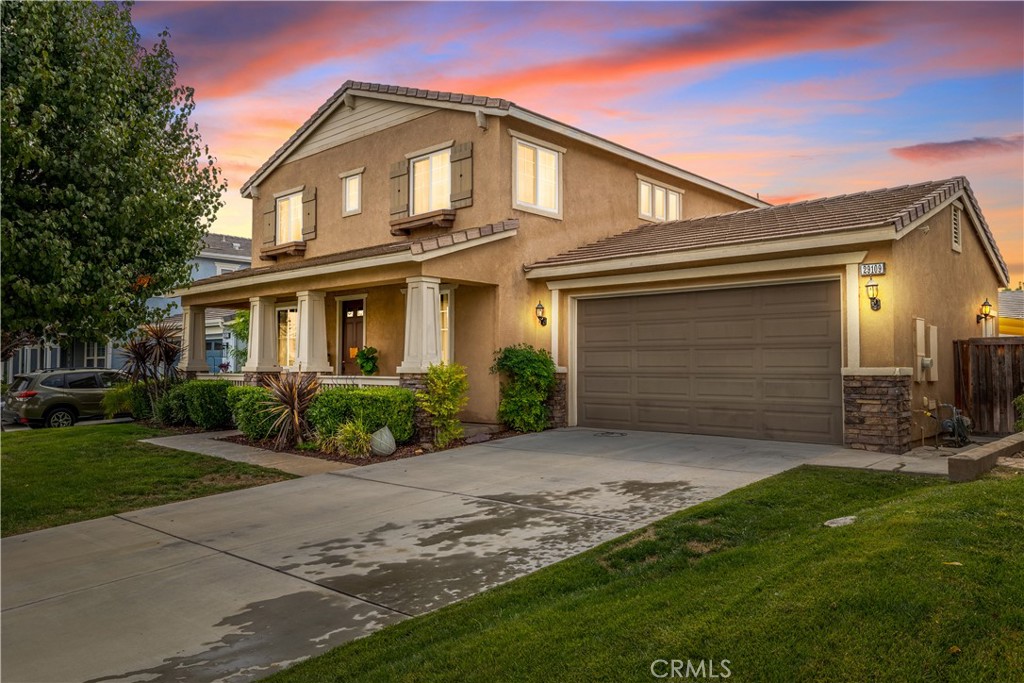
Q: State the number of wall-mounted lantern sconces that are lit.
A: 3